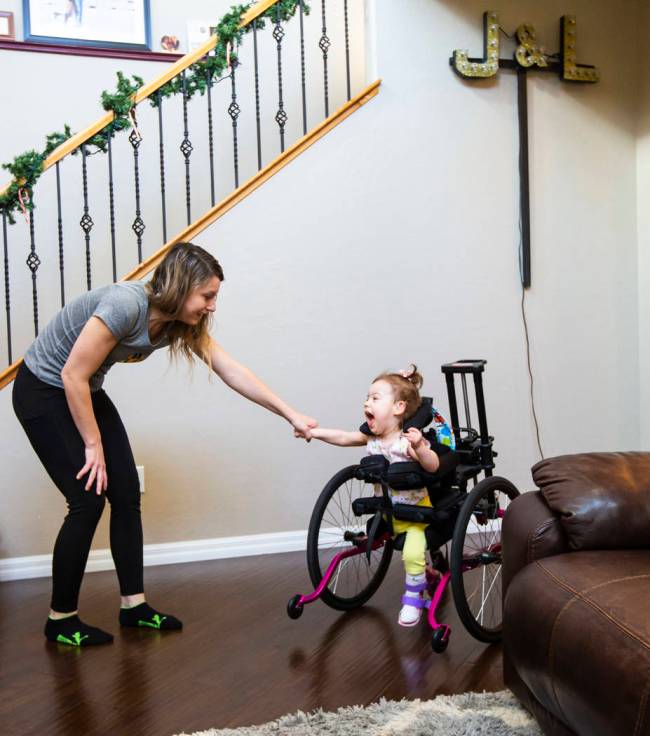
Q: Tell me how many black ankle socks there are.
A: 2